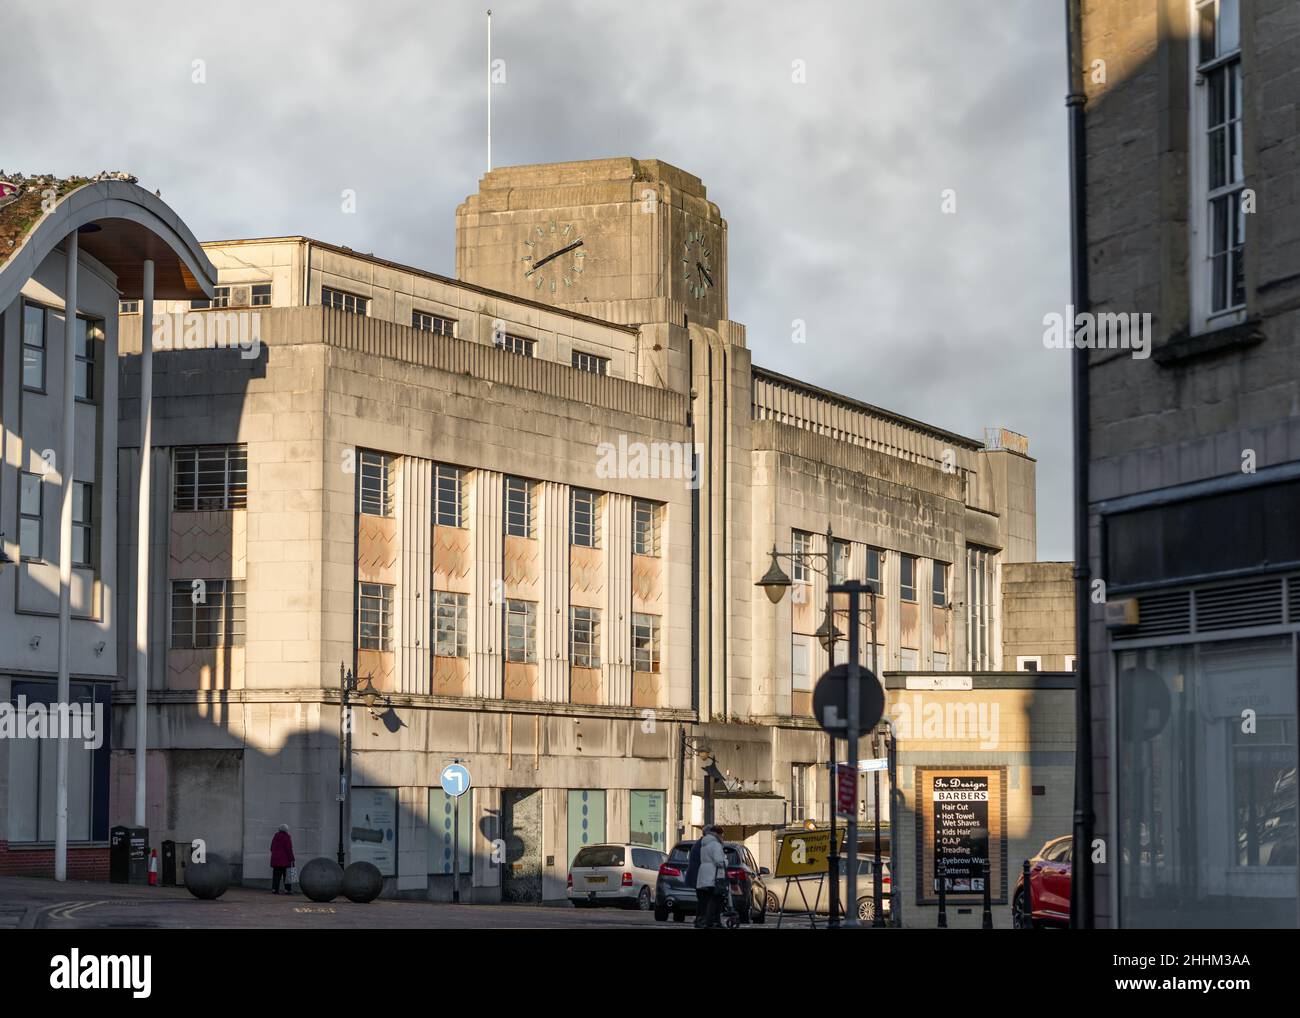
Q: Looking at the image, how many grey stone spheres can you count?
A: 3